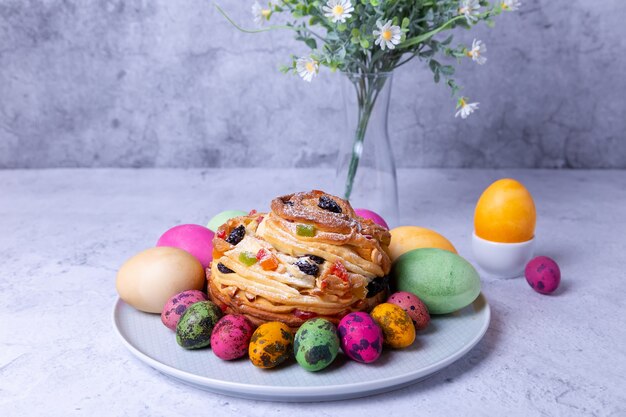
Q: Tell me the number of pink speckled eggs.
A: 5